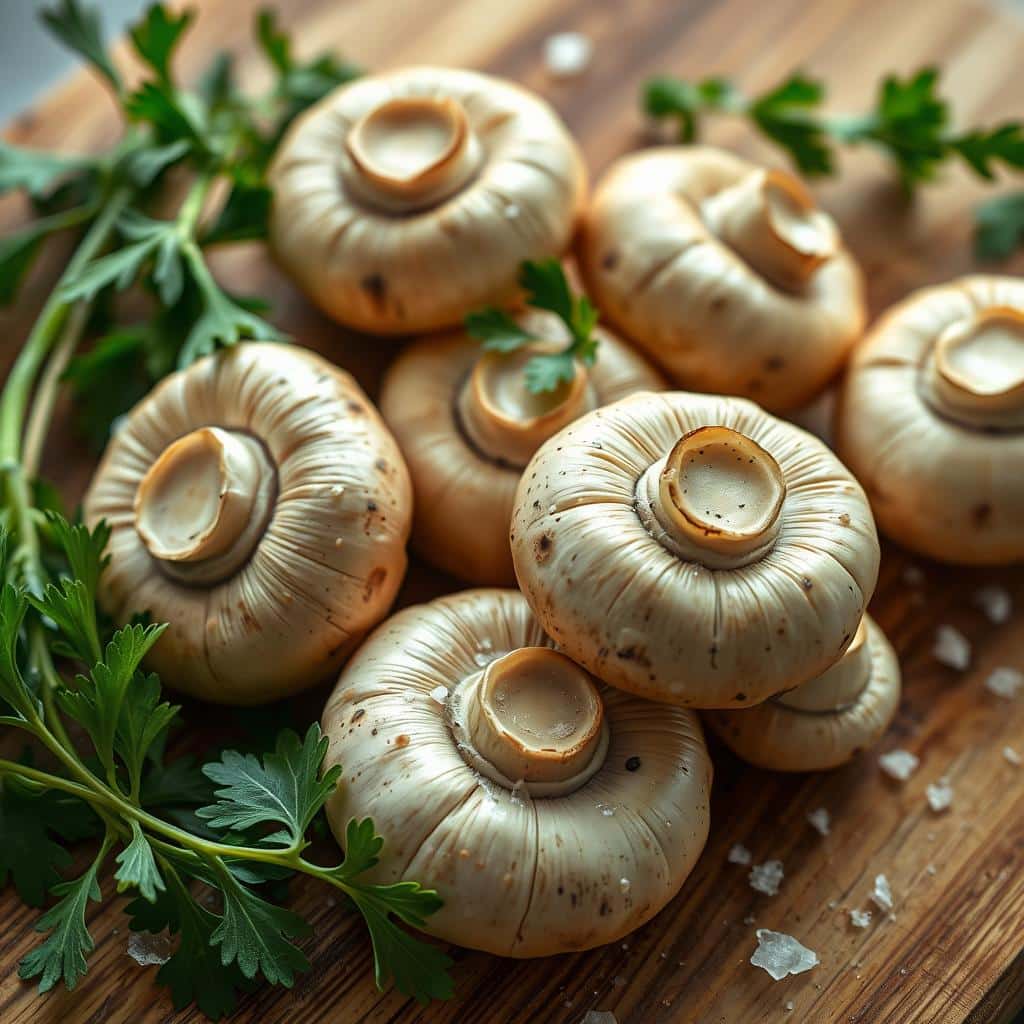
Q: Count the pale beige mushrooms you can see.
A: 8